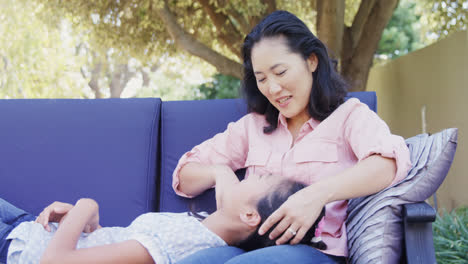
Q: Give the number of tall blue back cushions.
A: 2